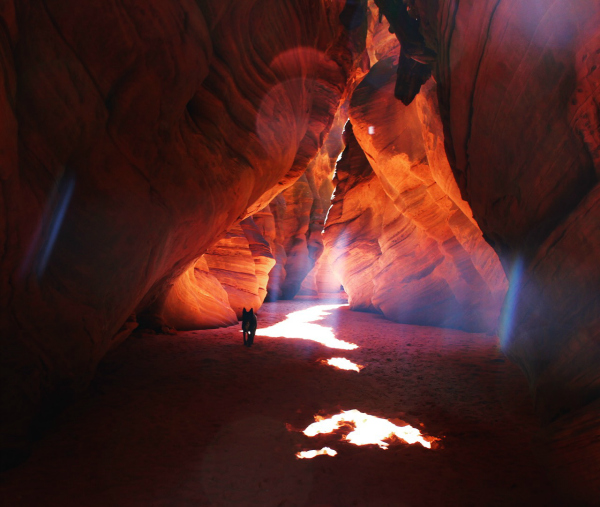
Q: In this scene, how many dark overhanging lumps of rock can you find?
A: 1